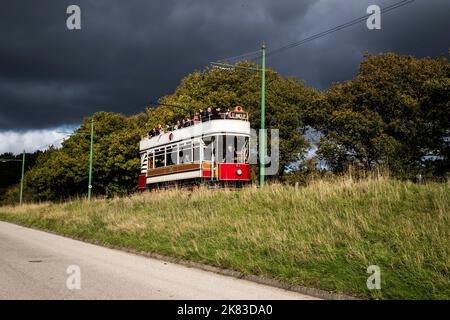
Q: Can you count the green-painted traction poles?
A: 3